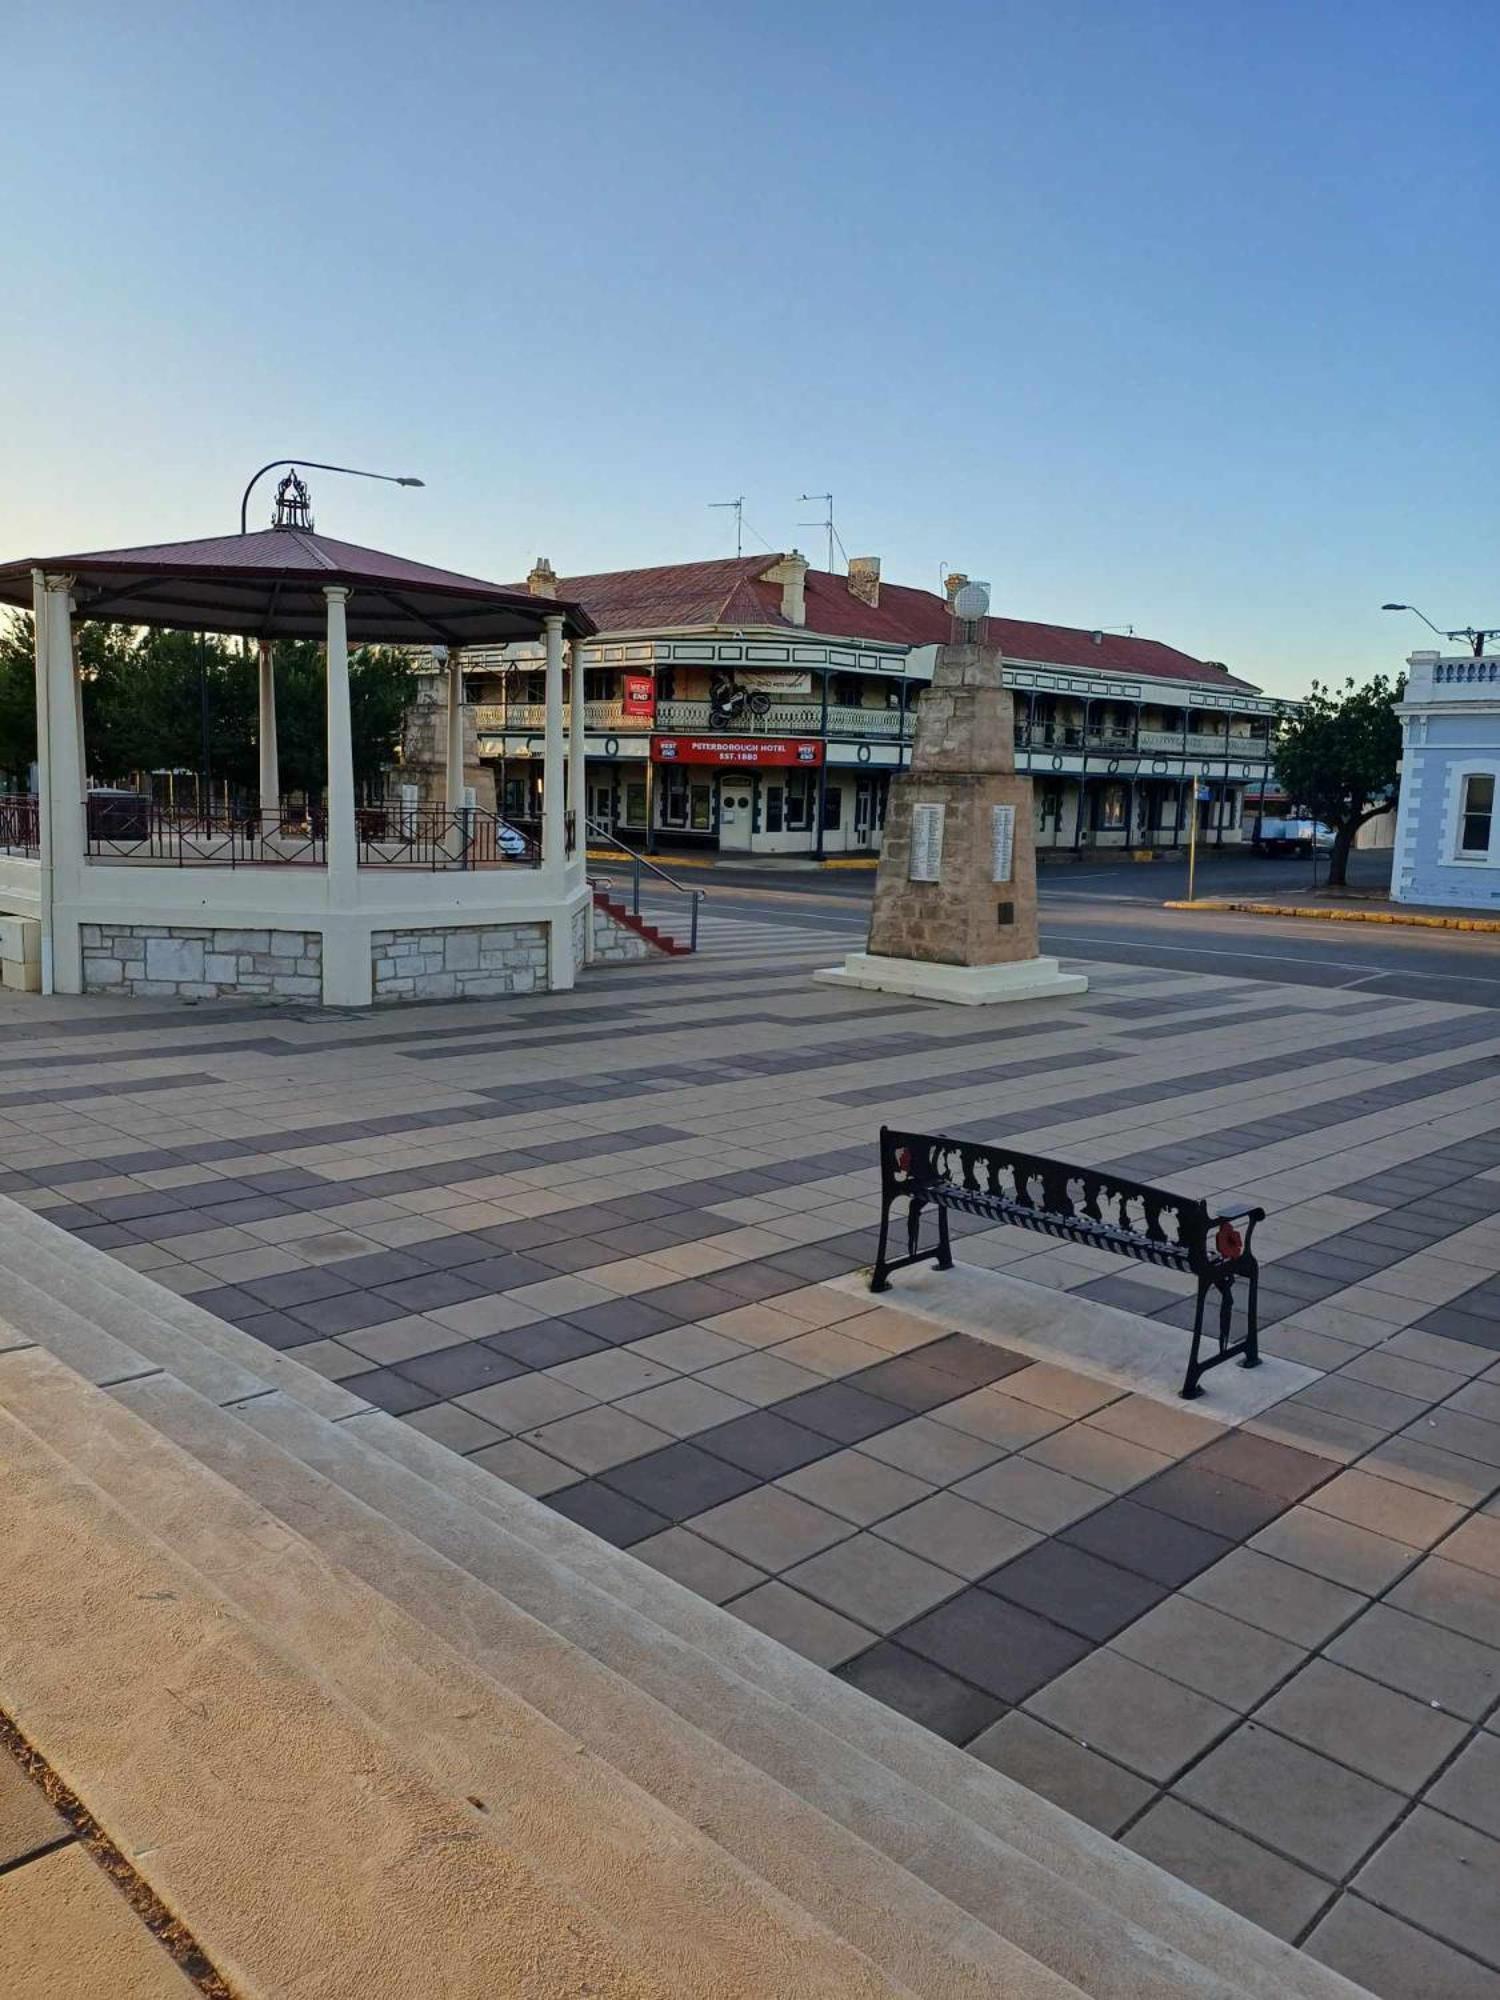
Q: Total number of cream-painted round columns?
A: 7